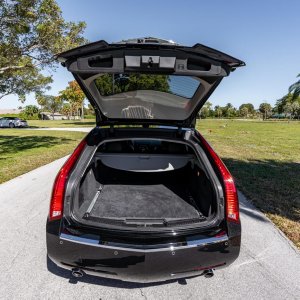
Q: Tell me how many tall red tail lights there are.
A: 2